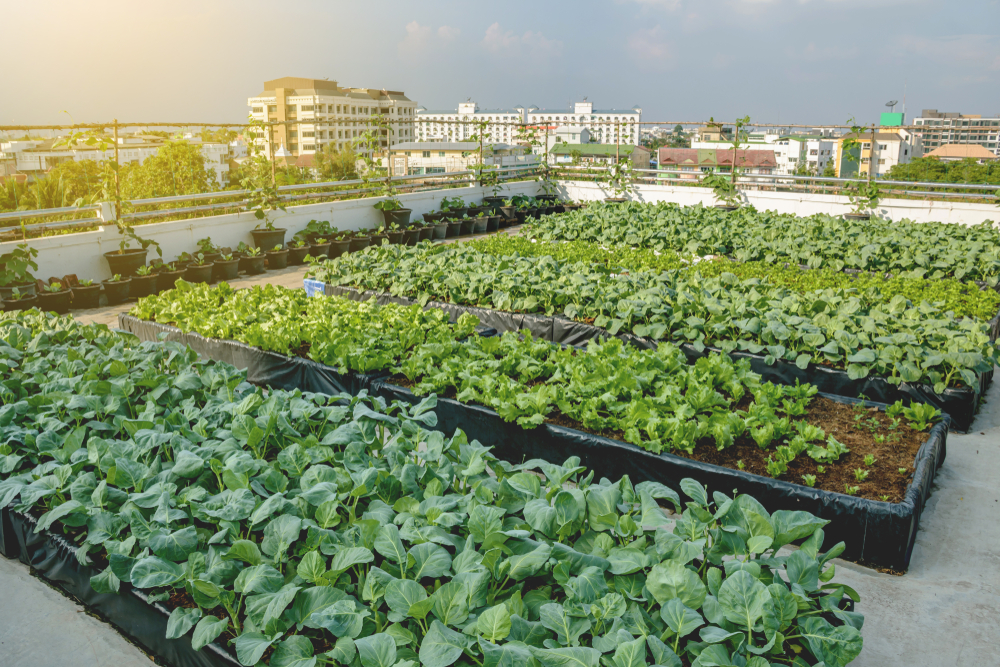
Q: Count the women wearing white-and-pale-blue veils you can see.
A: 0